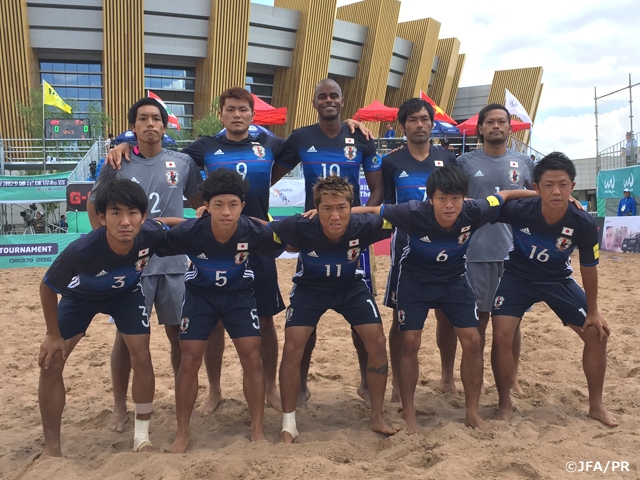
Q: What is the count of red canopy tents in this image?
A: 3